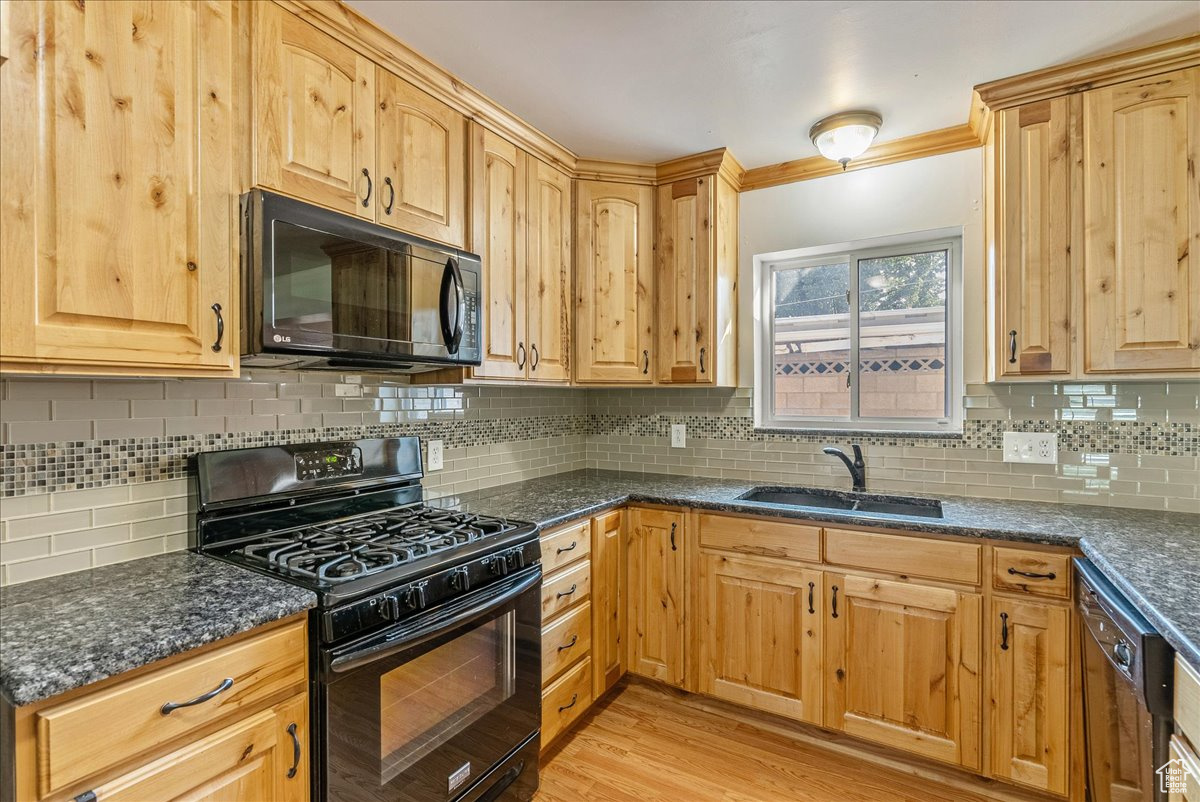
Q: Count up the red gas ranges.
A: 0